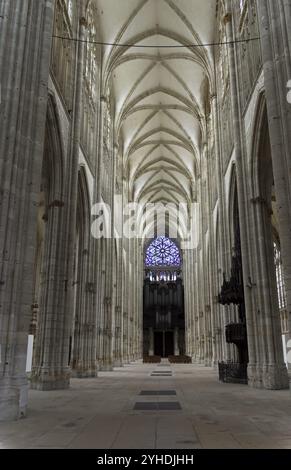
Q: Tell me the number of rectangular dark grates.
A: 4